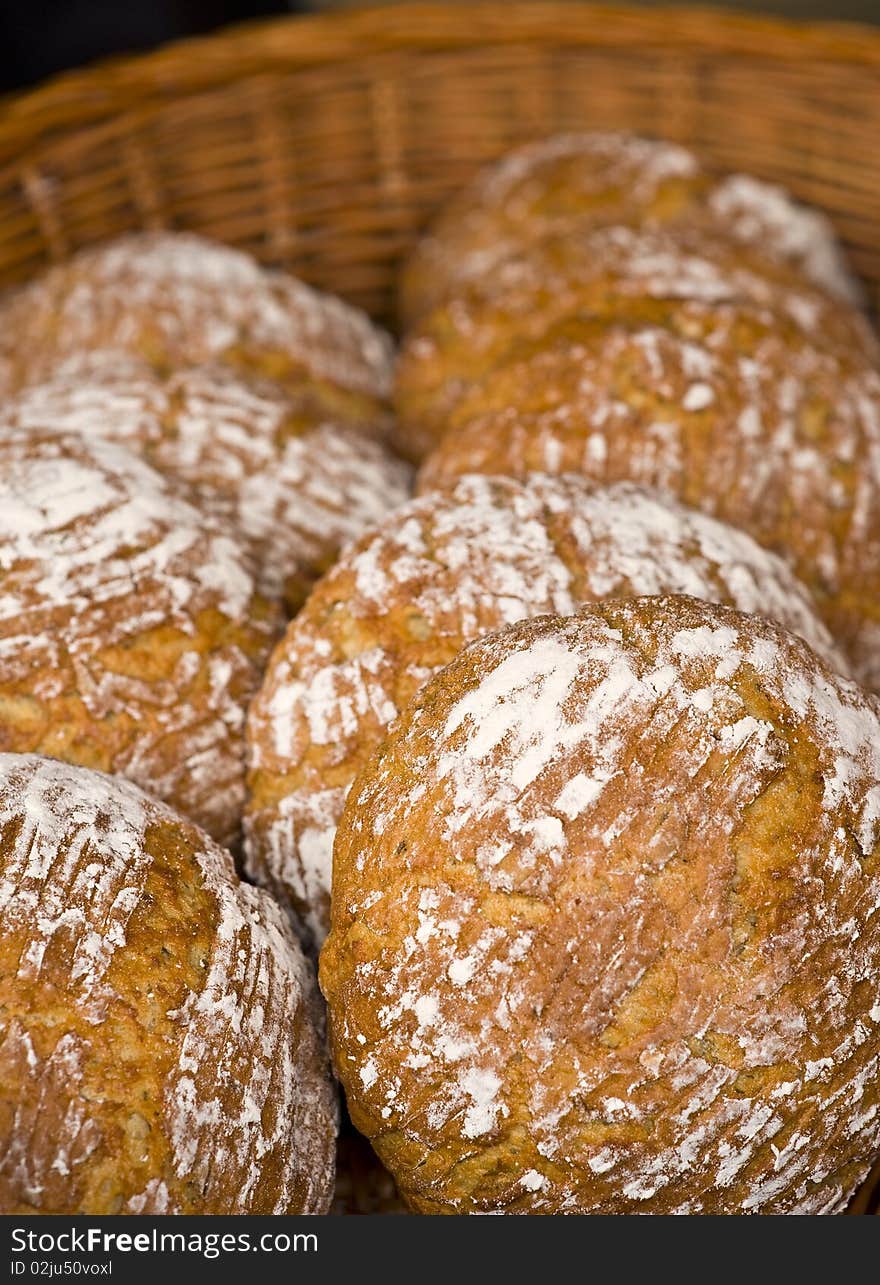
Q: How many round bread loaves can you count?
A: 9